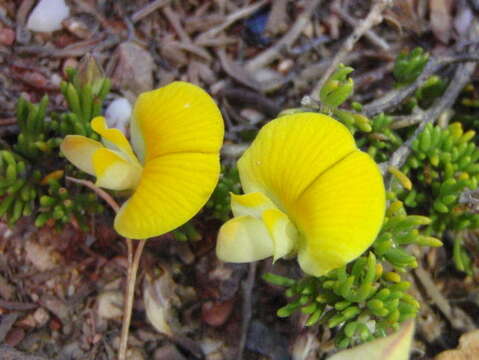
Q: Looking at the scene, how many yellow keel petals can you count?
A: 2